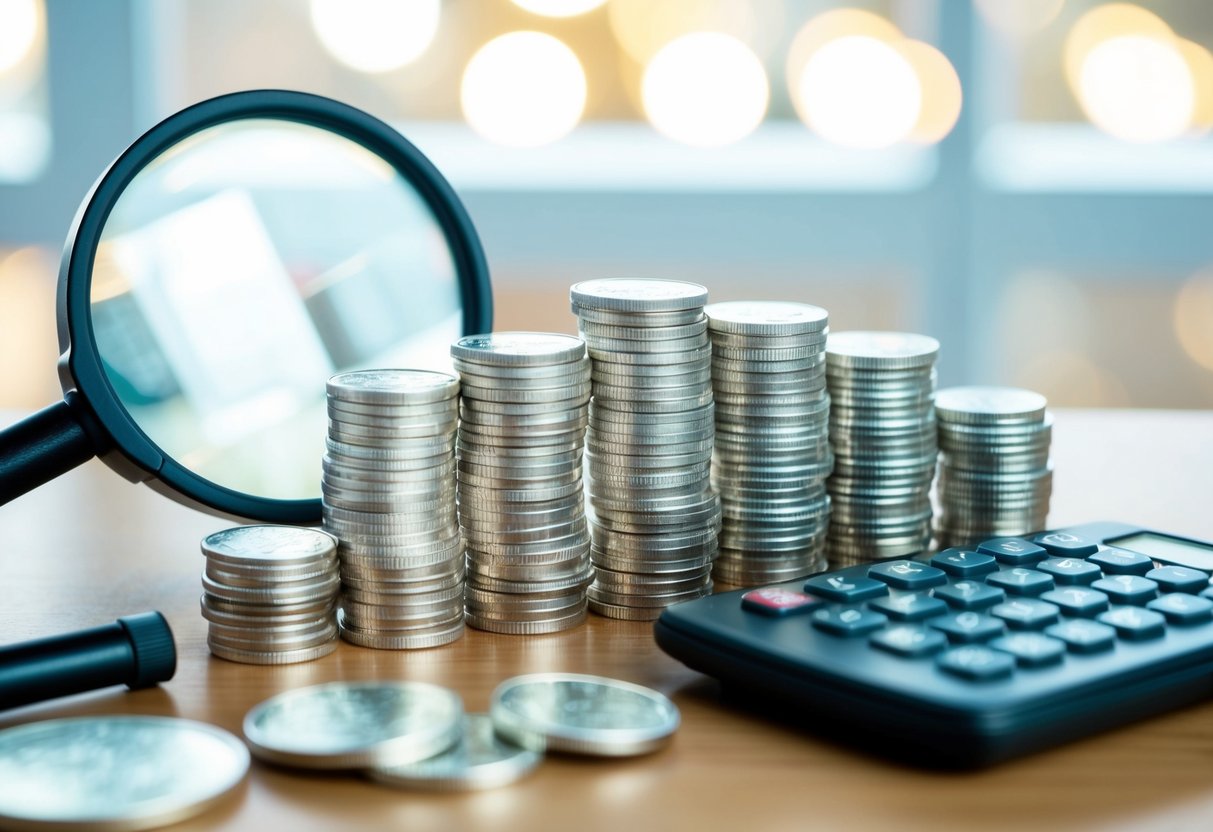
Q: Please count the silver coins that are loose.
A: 4